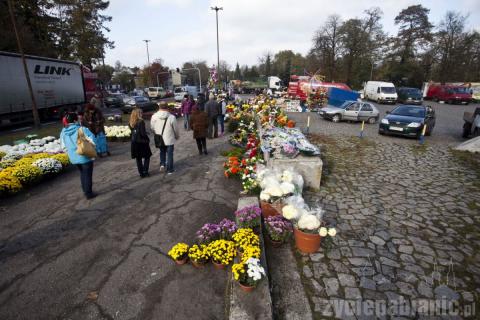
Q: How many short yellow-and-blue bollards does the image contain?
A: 3